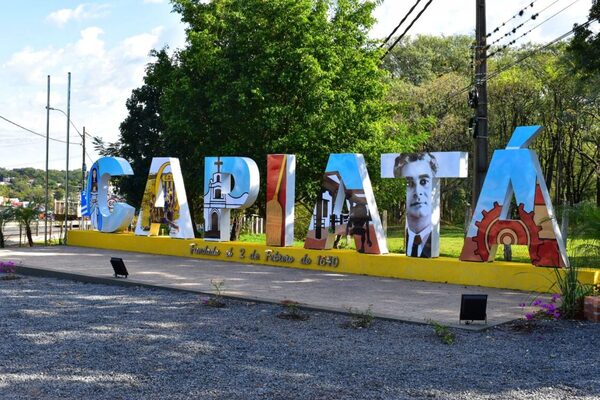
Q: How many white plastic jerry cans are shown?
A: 0